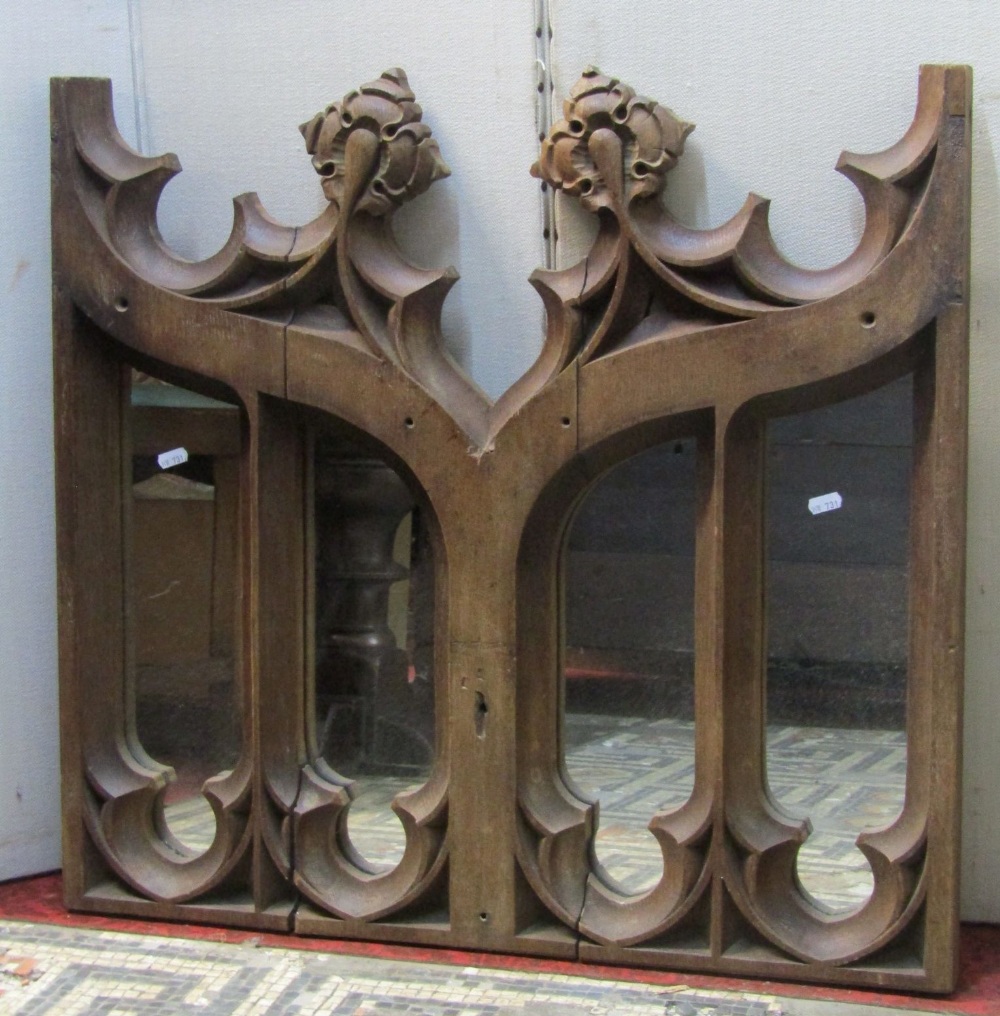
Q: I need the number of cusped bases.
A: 4